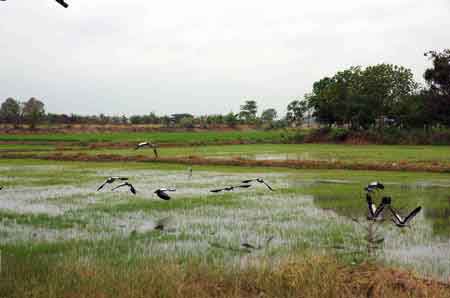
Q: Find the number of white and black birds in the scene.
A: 9